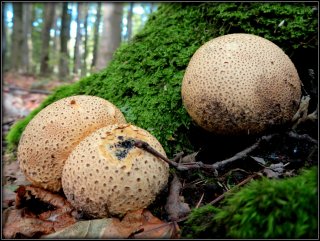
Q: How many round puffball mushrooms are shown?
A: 3